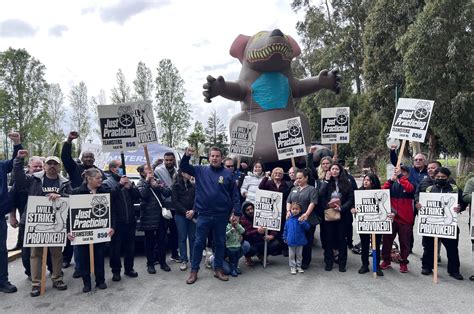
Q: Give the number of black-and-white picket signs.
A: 11